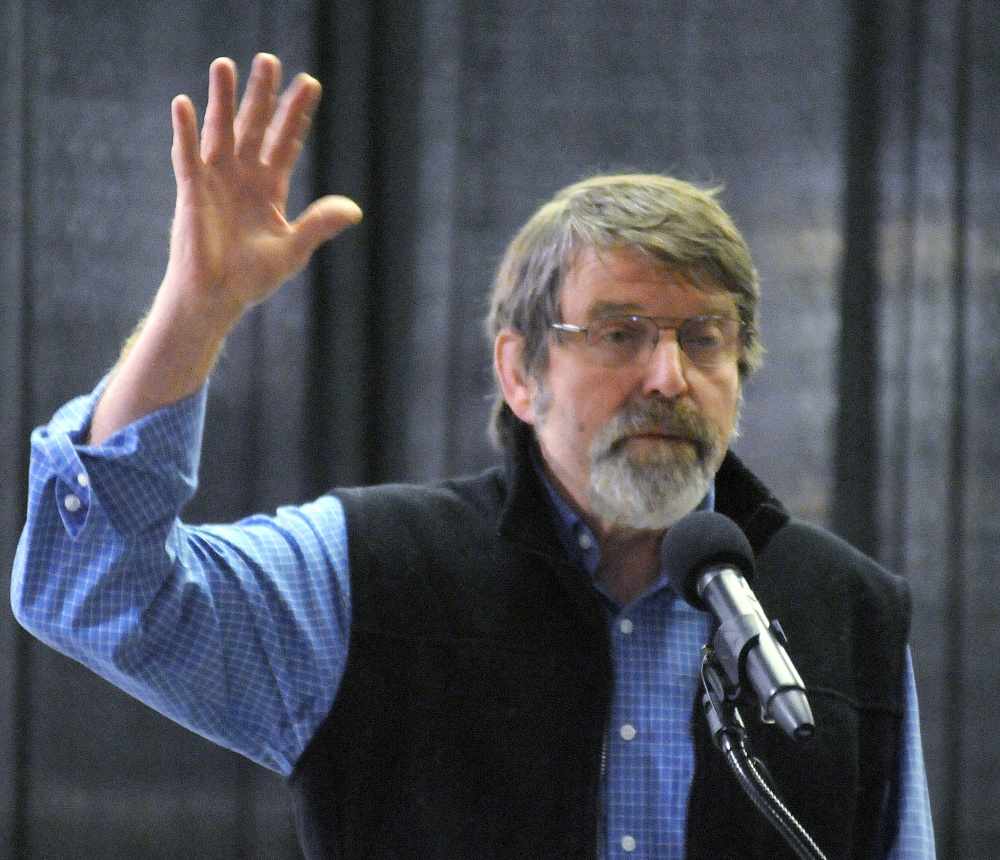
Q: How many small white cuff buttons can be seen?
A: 2